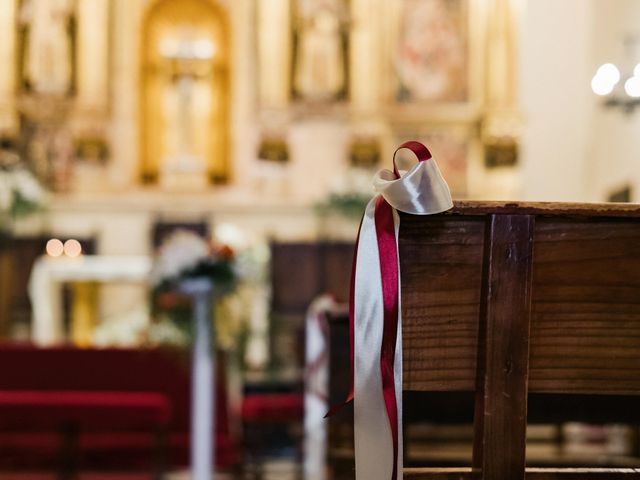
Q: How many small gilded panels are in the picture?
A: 4